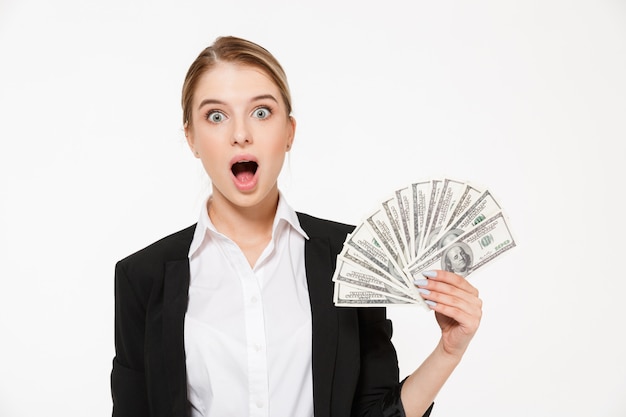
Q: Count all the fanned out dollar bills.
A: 13